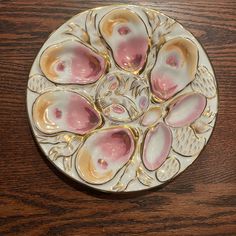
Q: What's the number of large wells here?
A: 5